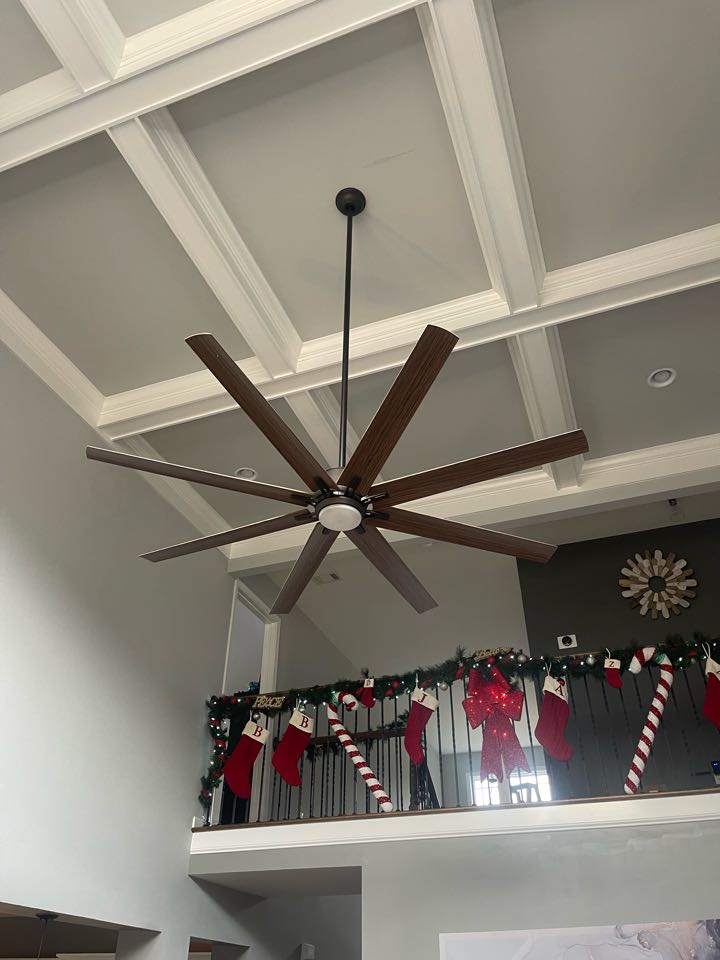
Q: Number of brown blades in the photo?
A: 8